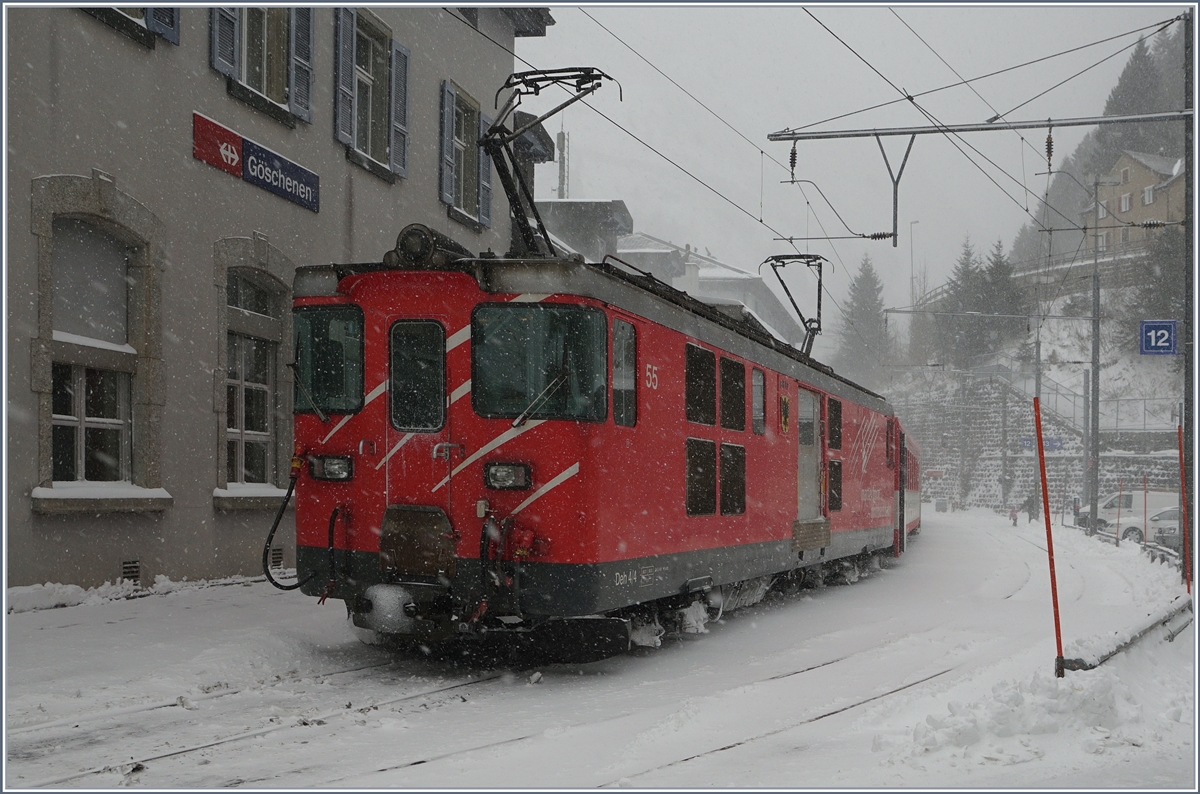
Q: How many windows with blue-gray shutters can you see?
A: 4